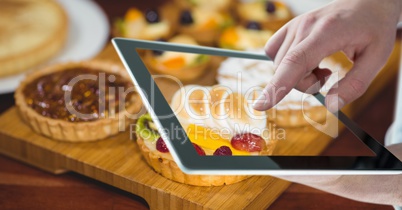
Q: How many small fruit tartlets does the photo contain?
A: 6